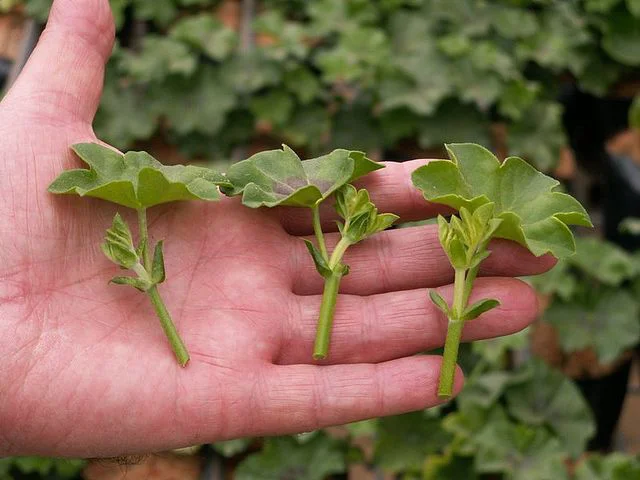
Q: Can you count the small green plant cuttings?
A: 3